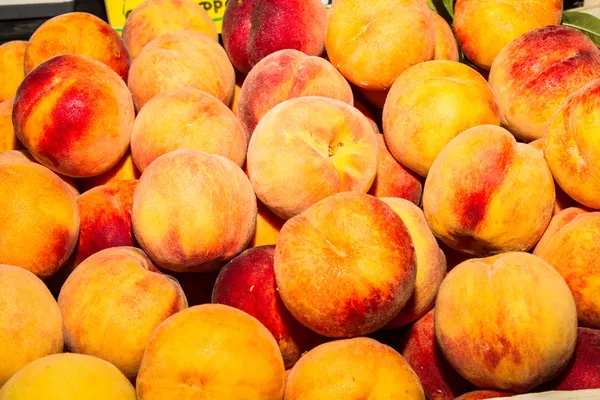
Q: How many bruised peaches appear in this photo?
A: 0